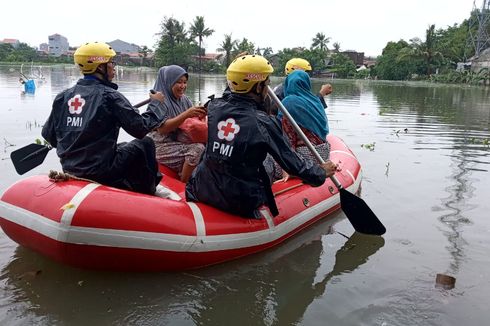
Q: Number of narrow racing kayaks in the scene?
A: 0